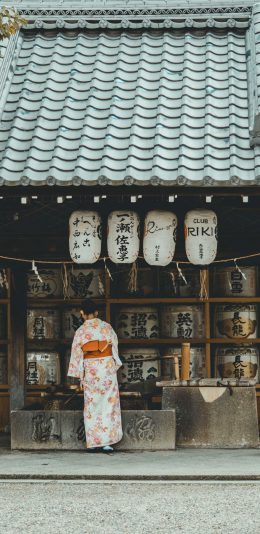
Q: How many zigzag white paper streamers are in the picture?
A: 4